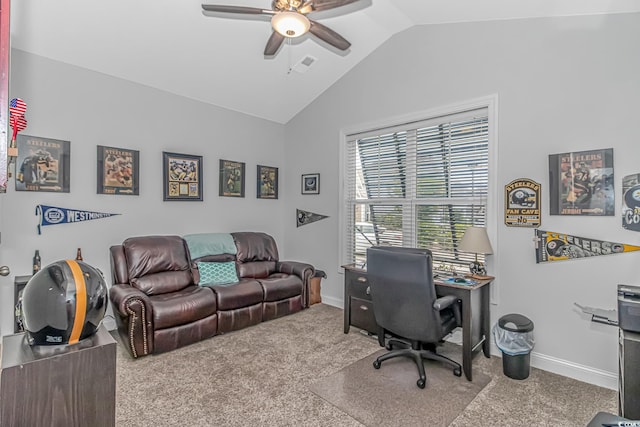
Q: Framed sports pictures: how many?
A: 7